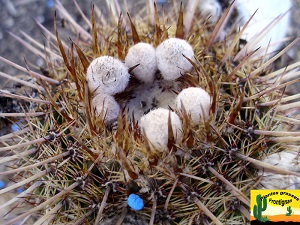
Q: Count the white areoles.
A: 6